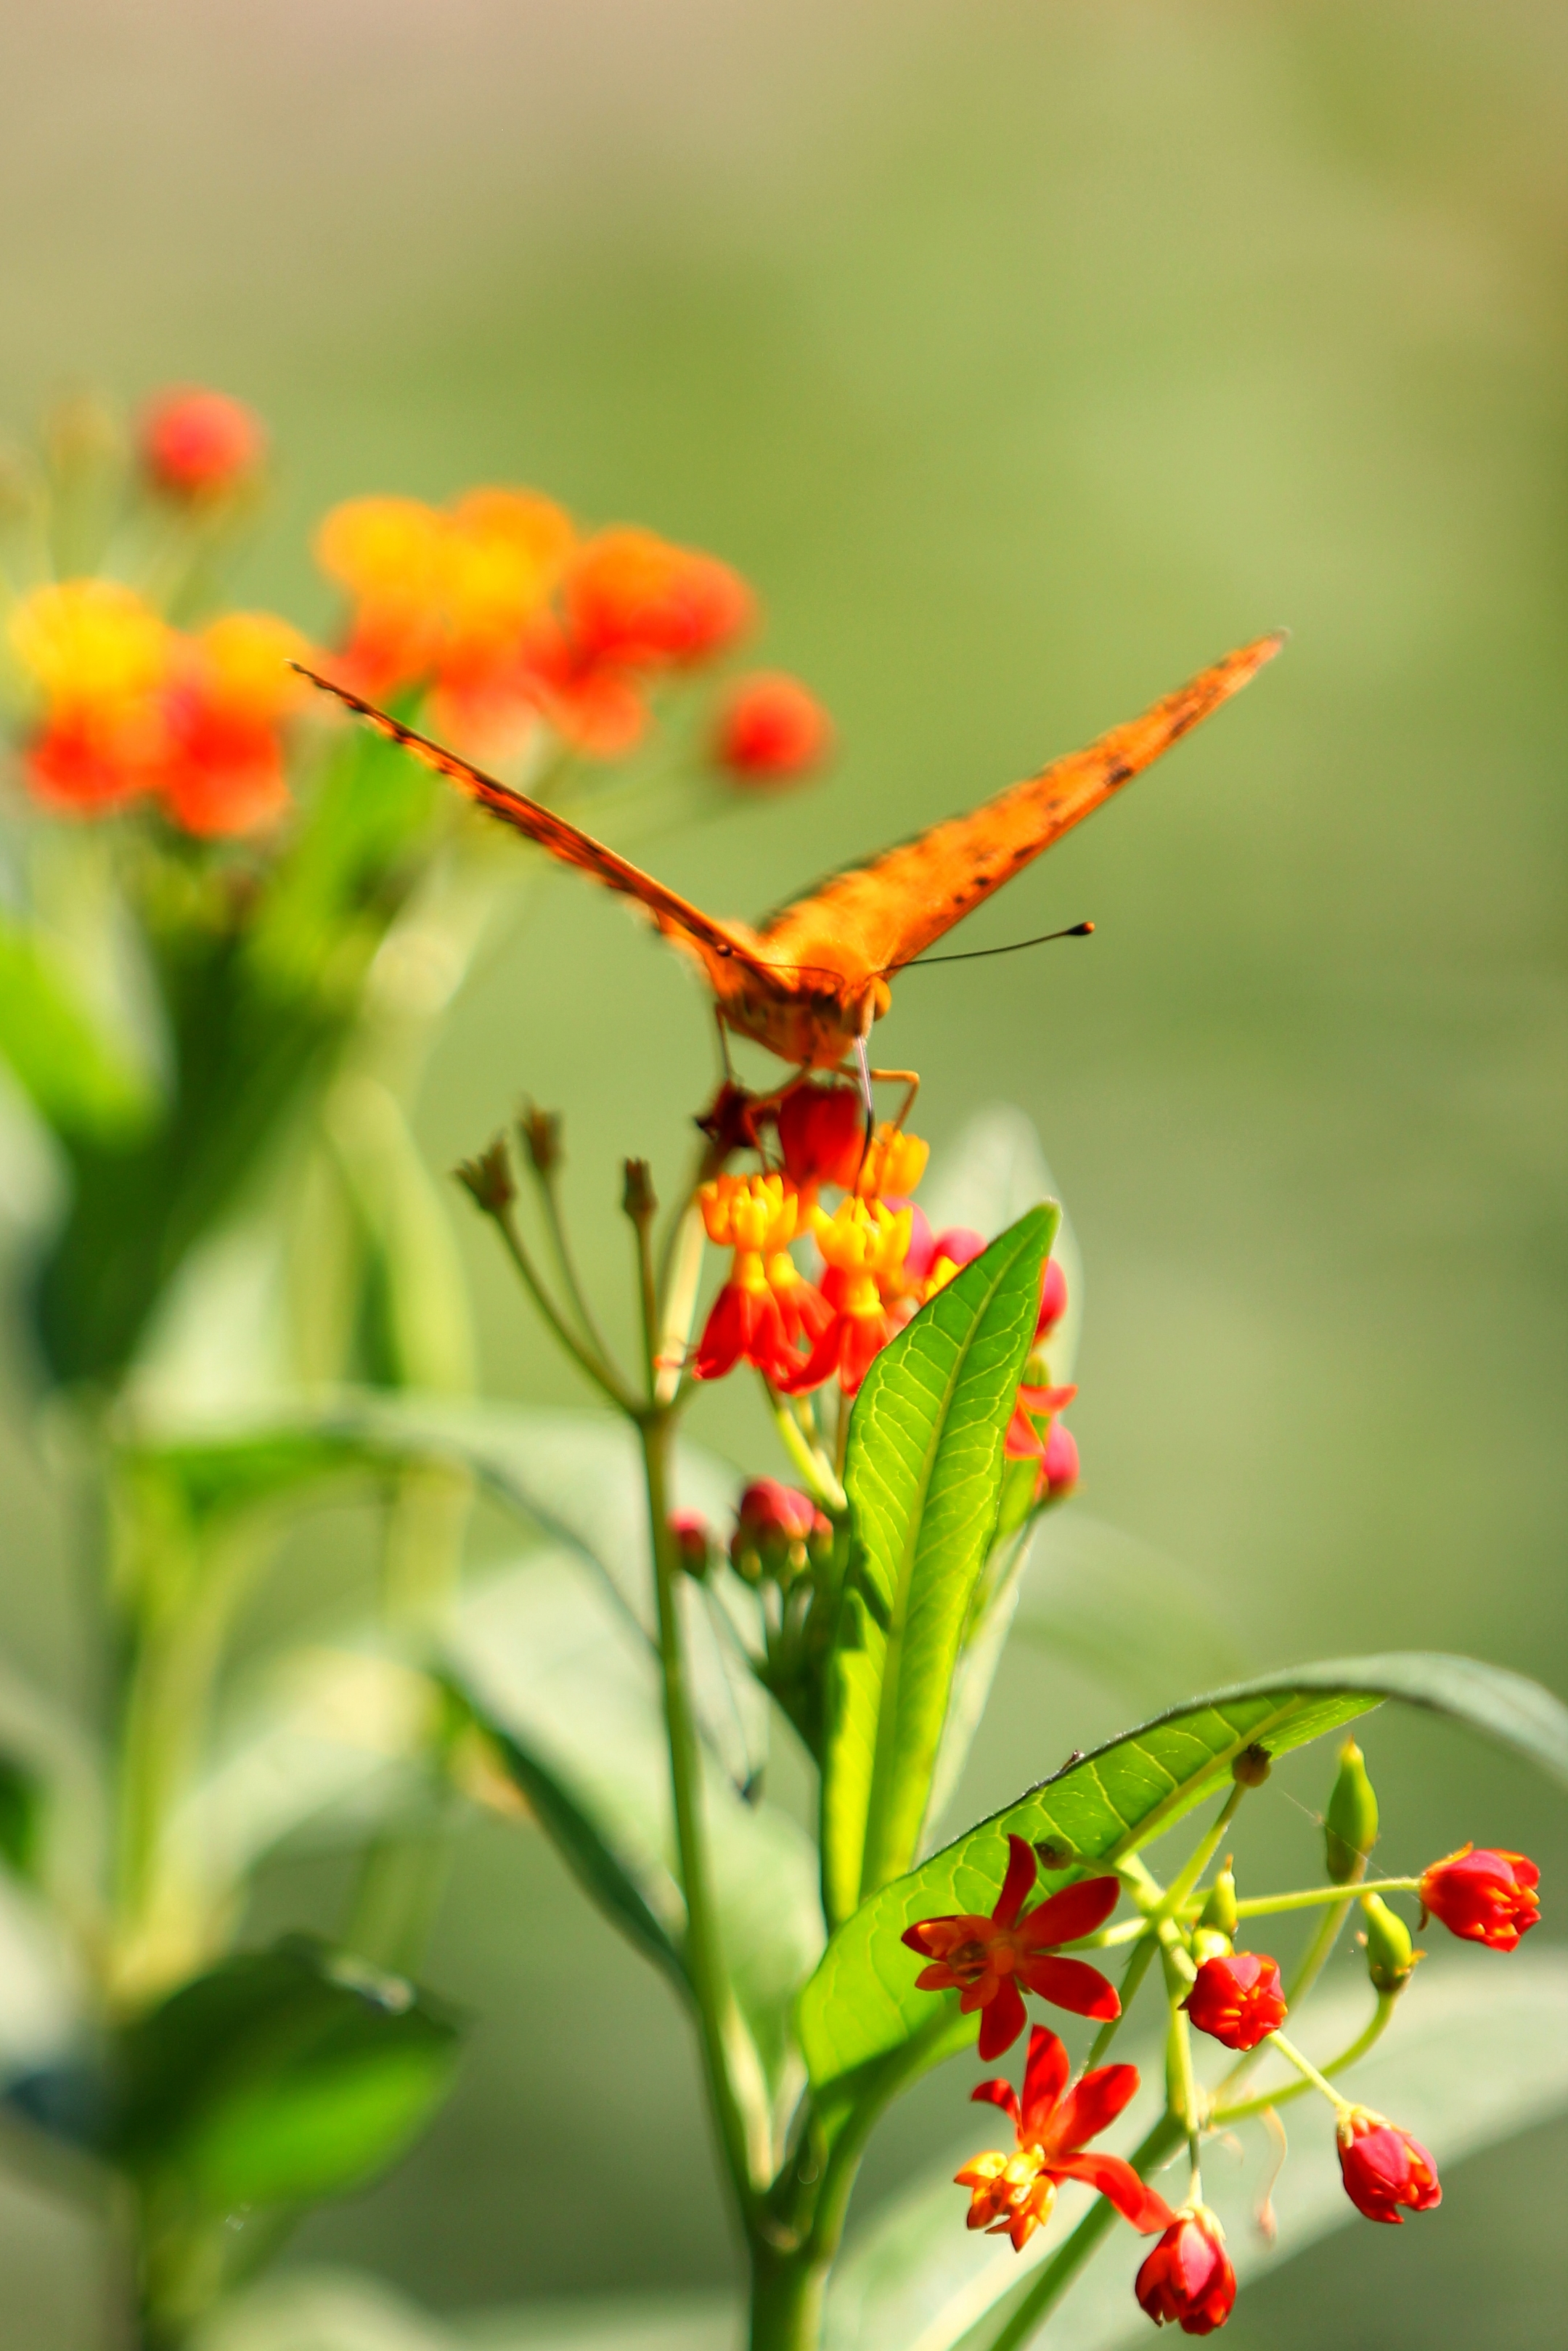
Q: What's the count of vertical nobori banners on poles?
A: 0